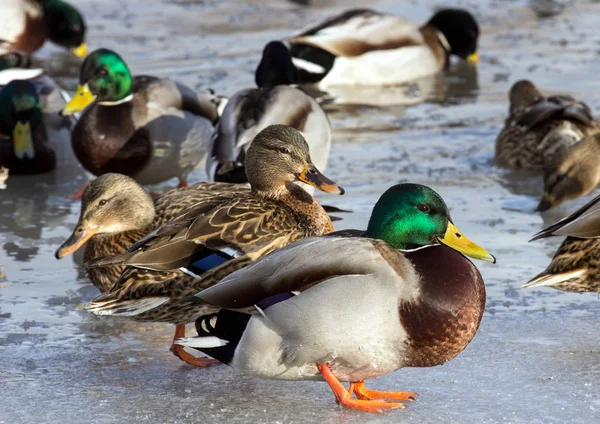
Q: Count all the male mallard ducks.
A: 6